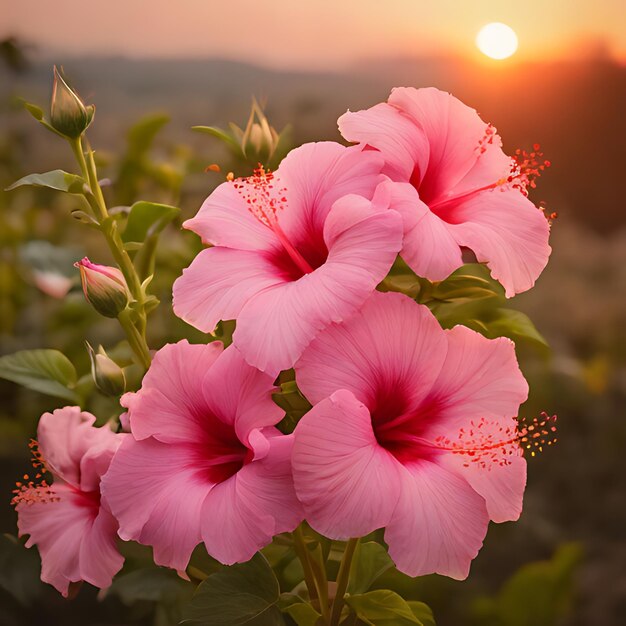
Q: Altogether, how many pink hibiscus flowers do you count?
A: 5